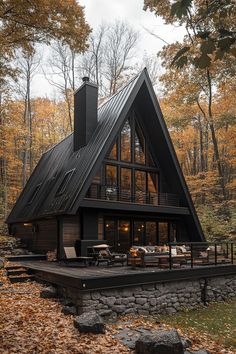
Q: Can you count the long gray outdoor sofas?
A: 1